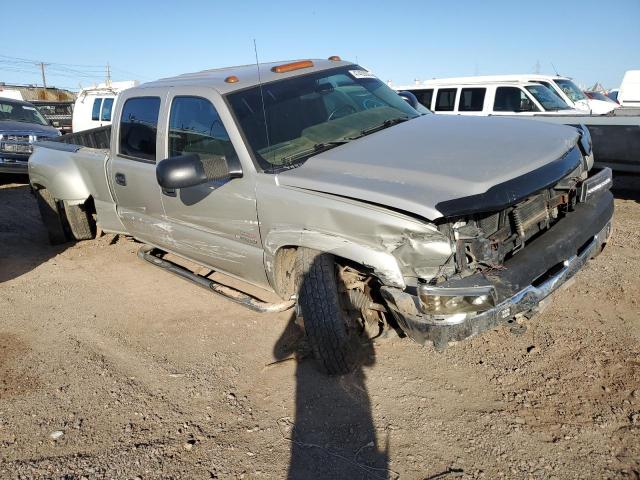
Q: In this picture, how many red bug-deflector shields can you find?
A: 0